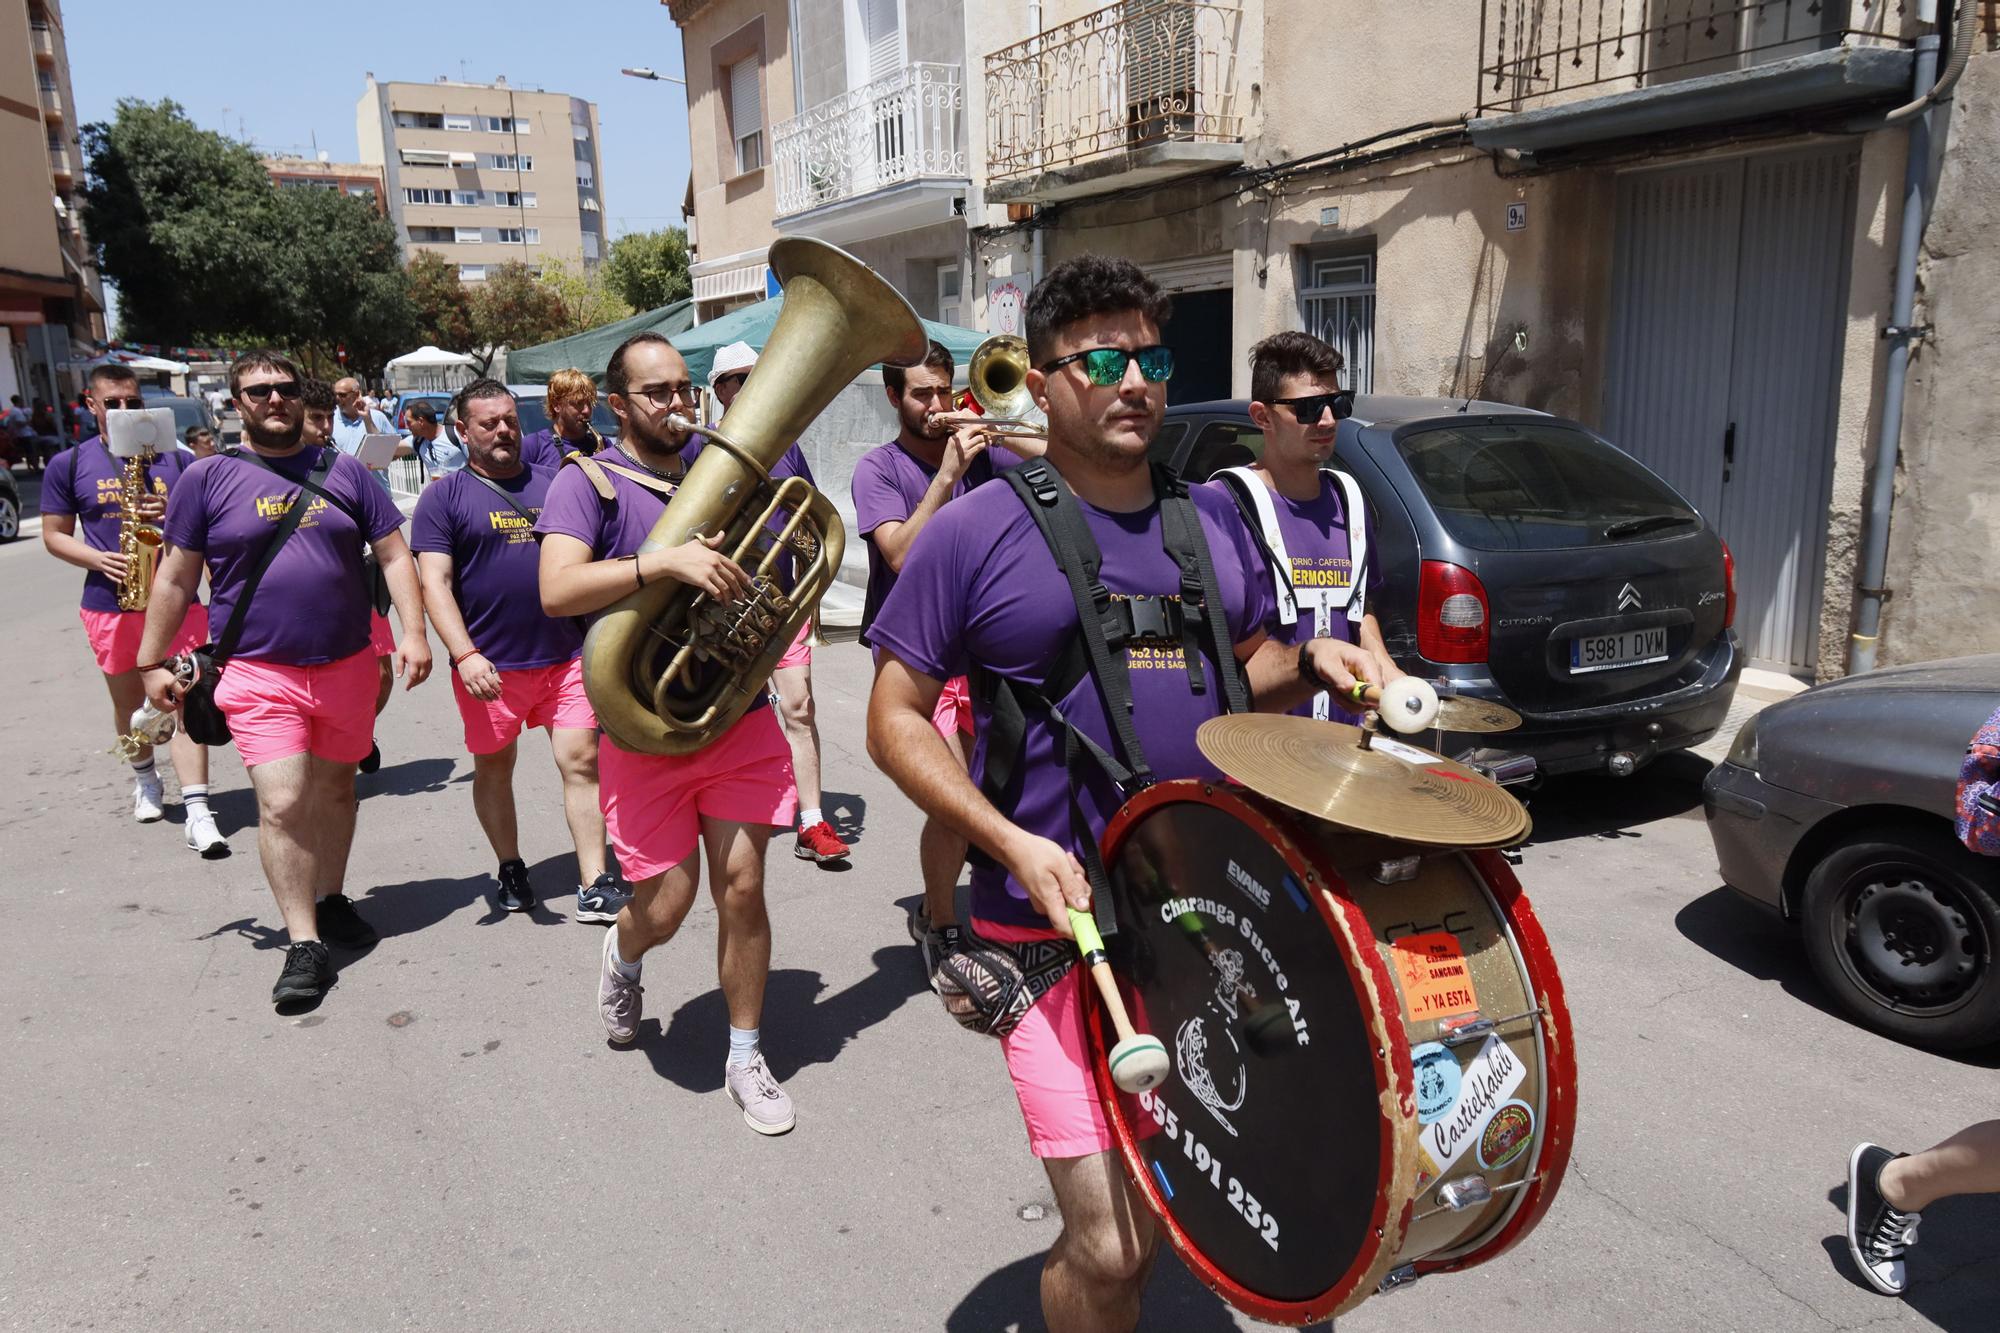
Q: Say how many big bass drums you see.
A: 1